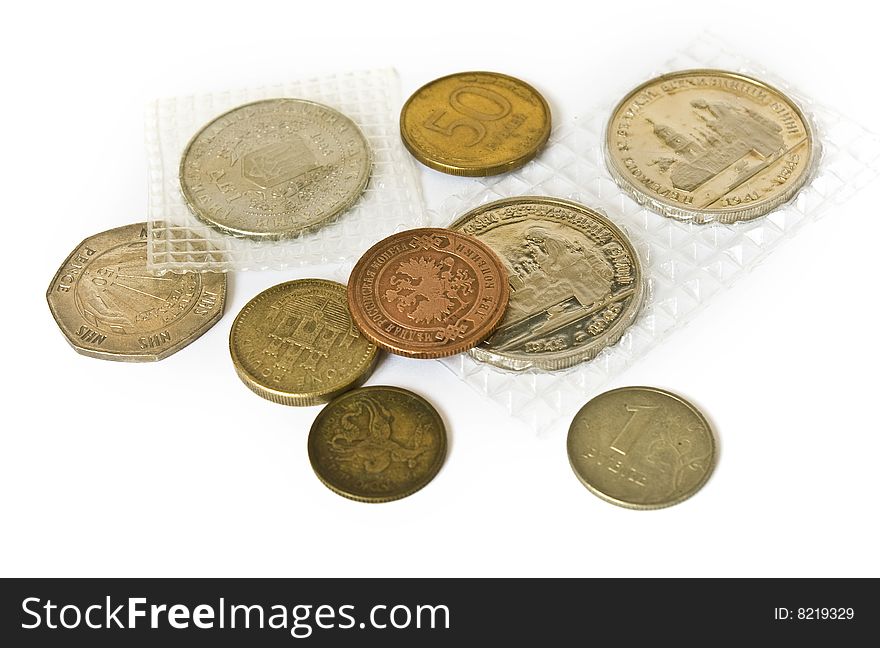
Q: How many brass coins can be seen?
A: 3